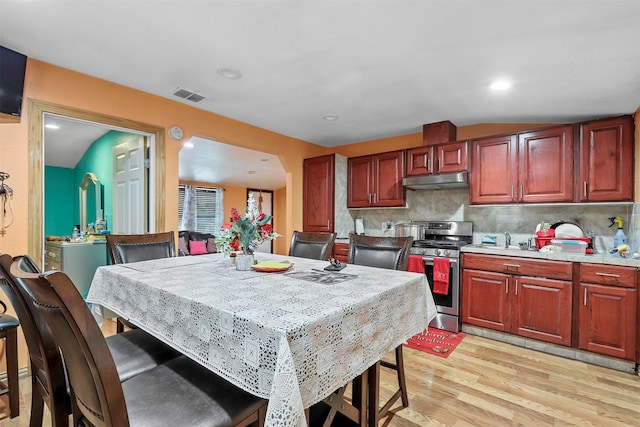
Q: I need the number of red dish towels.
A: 2